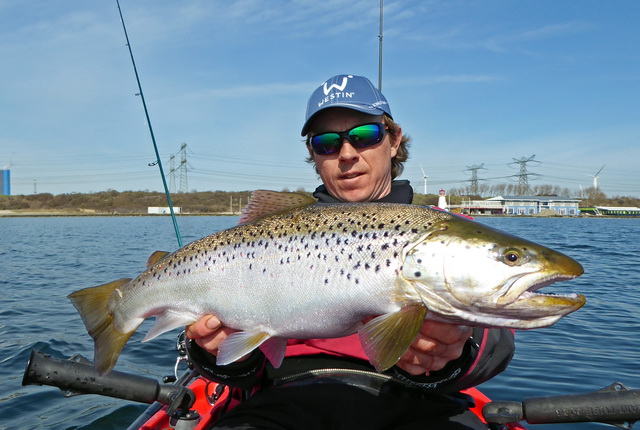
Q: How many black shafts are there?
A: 2